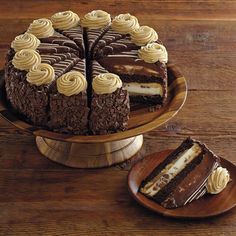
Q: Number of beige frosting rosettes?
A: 12